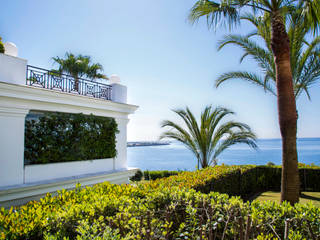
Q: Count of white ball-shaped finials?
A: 2